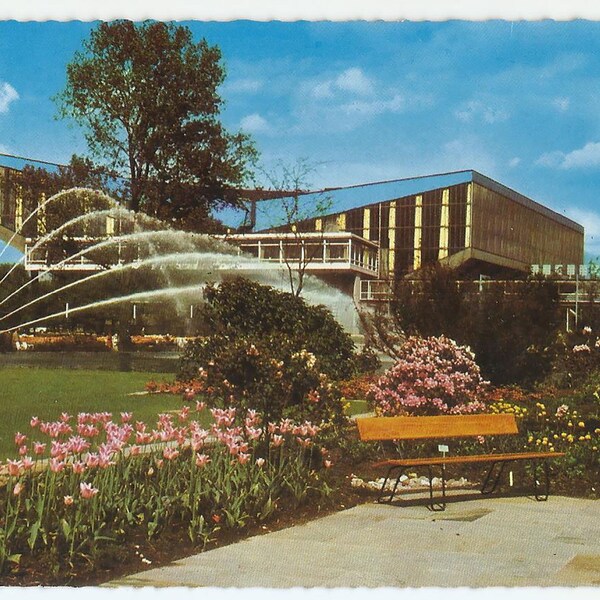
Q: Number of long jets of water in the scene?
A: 5